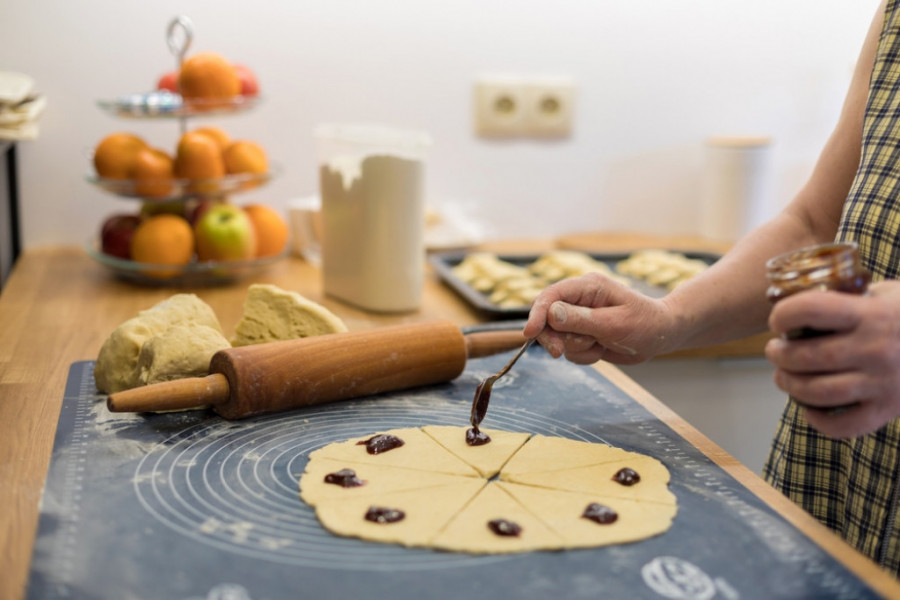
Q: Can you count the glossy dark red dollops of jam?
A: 7